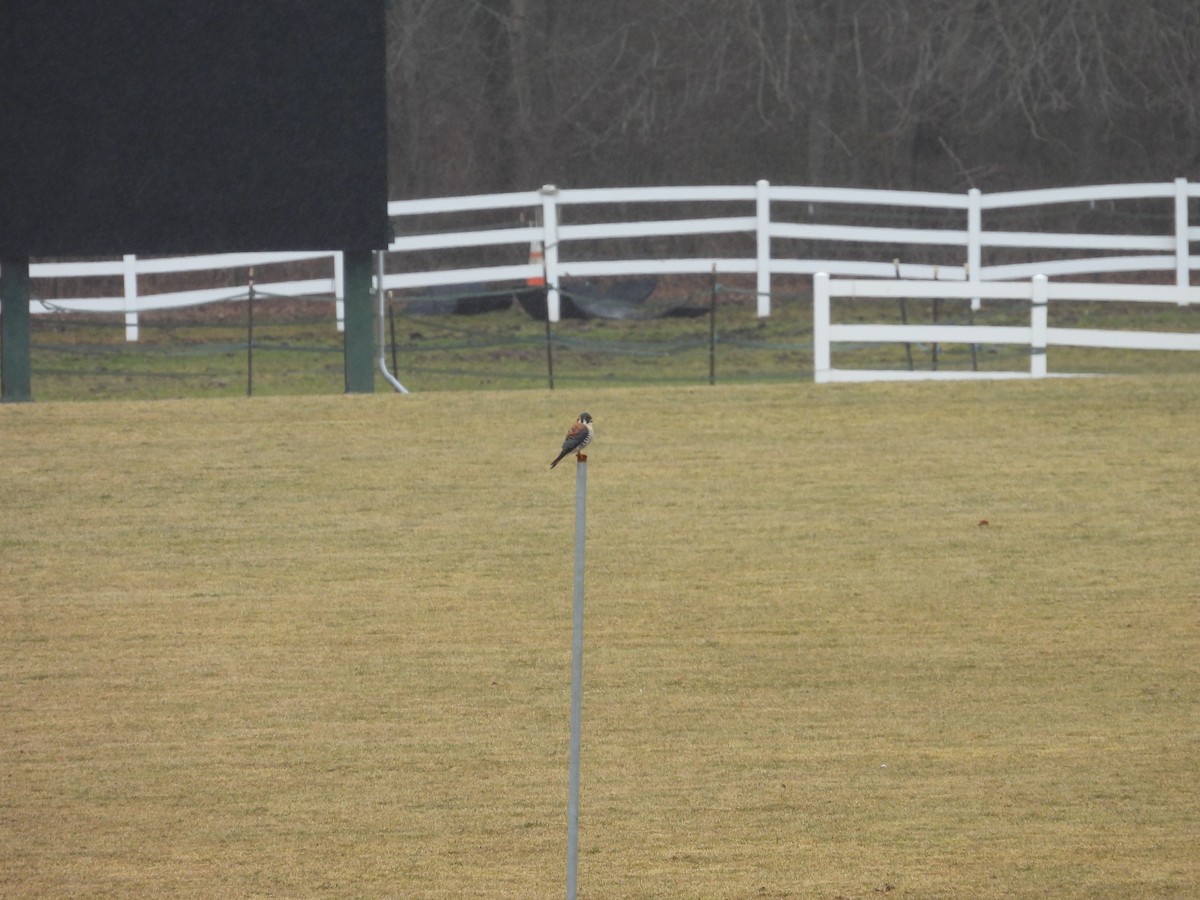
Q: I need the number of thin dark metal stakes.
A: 7